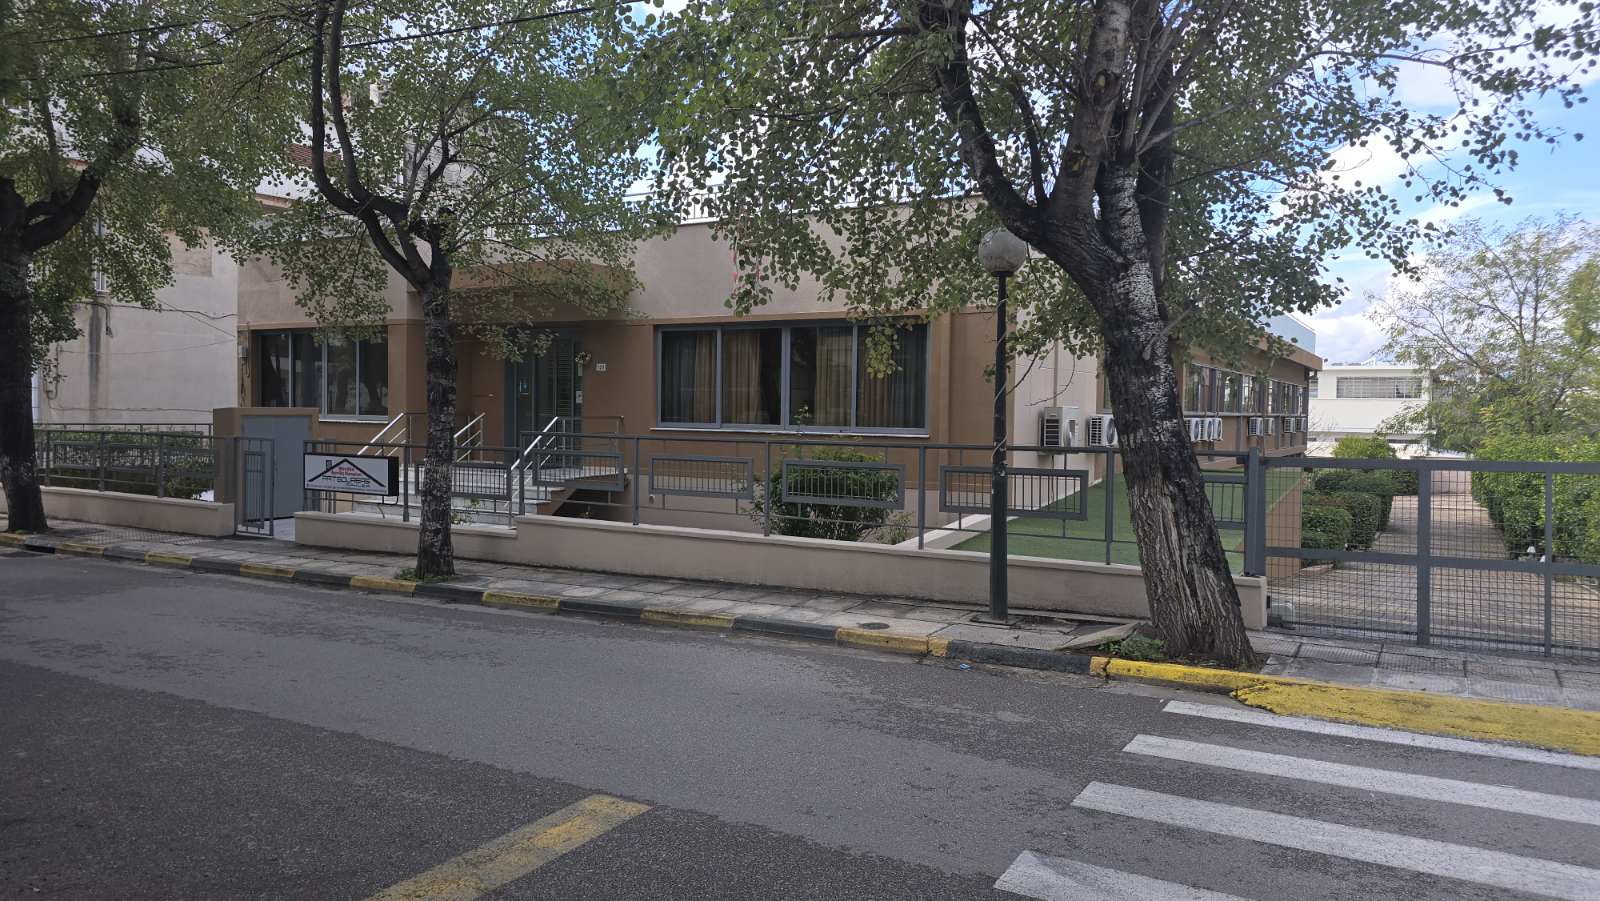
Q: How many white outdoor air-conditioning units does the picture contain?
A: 9